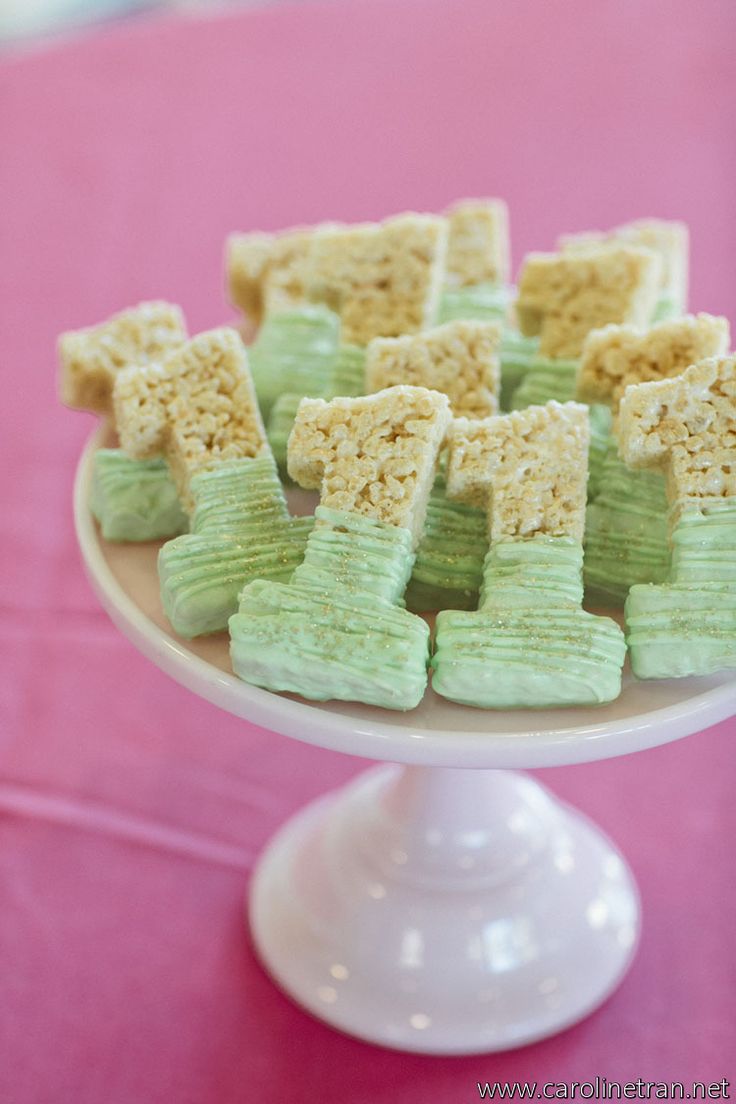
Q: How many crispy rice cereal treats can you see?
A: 12